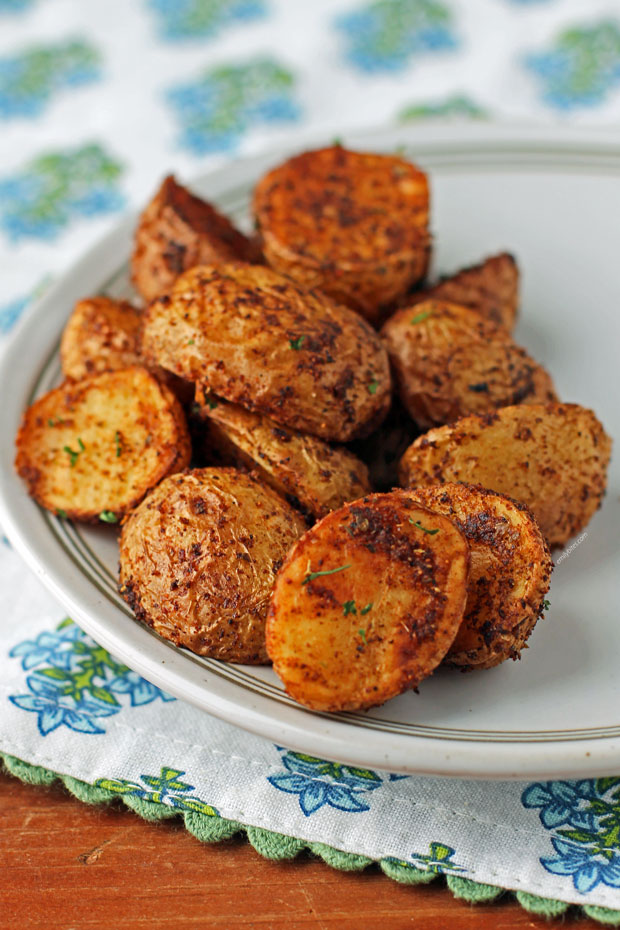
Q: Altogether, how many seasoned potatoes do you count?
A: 12